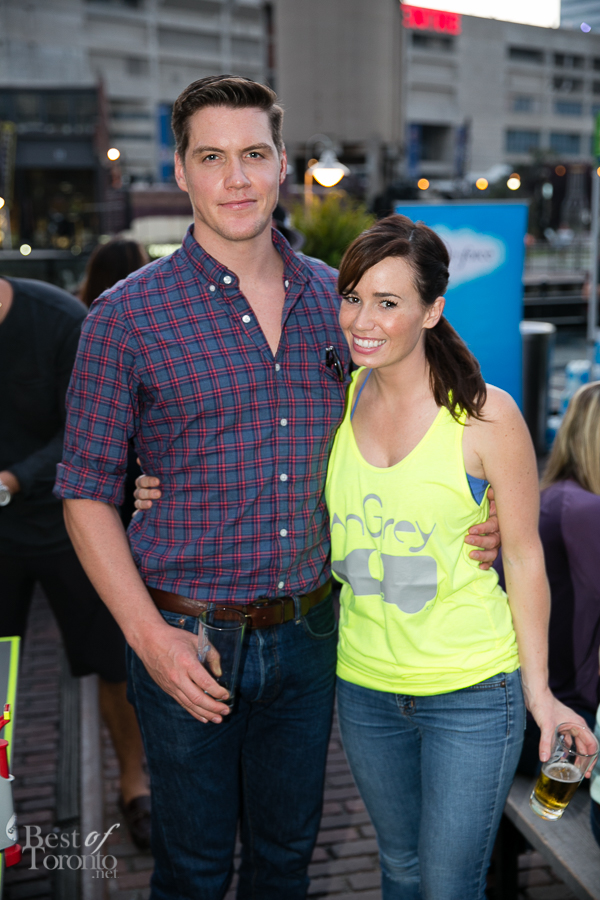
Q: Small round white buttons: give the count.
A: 9